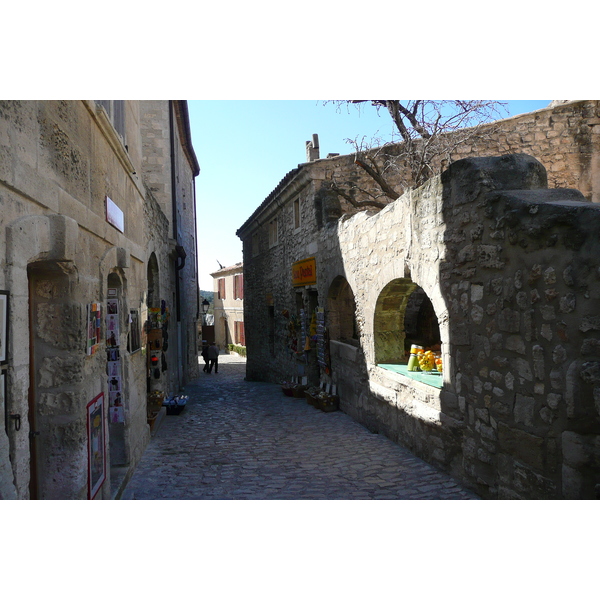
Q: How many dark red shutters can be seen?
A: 6